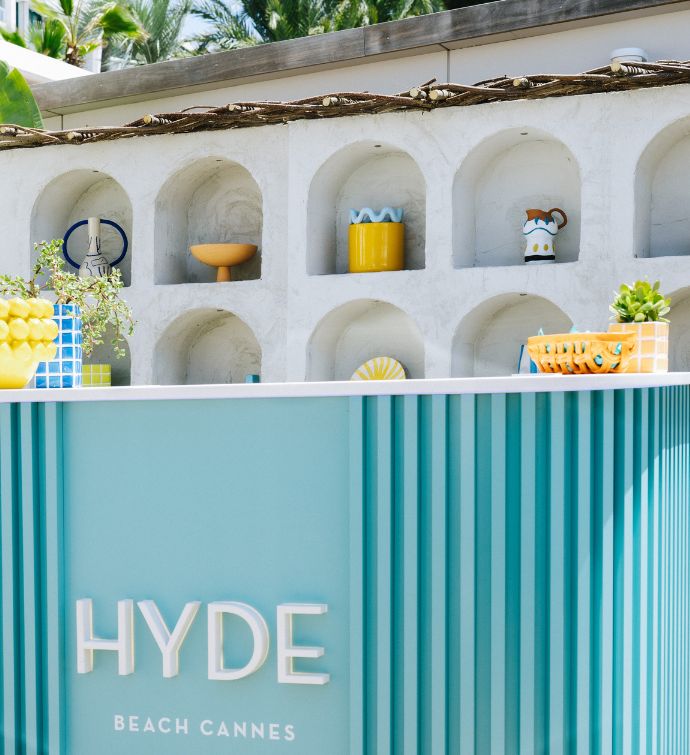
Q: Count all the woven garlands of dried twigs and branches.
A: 1